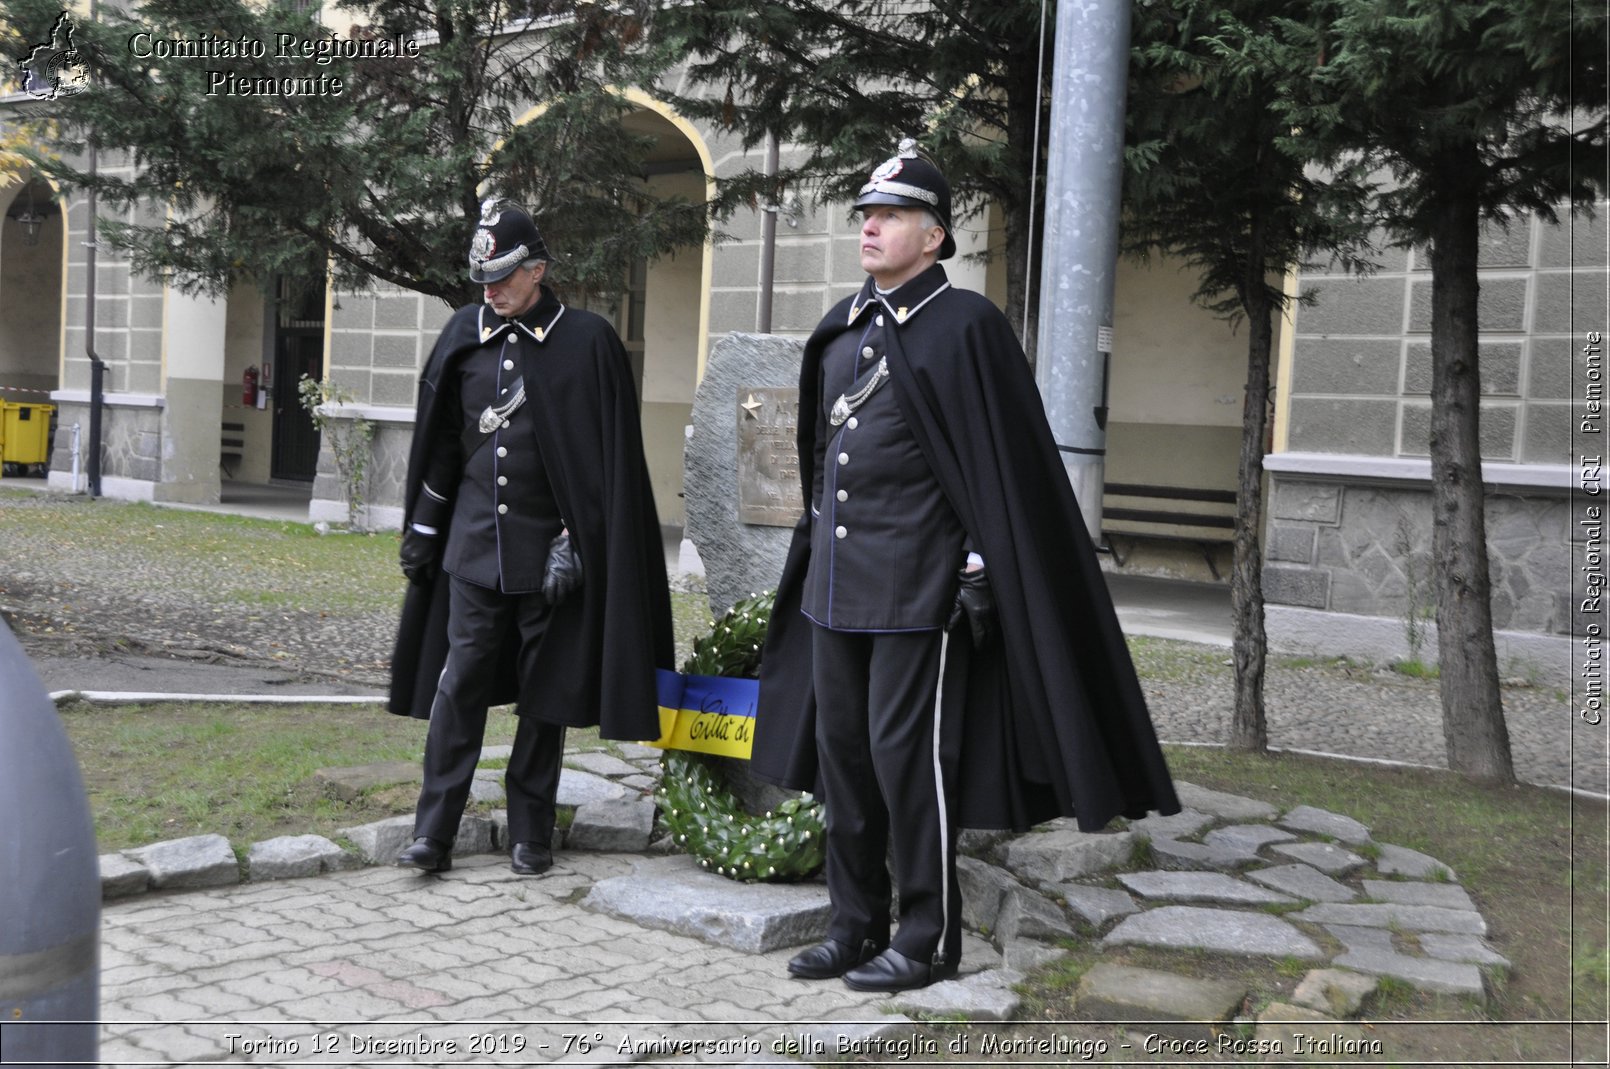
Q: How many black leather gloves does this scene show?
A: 3